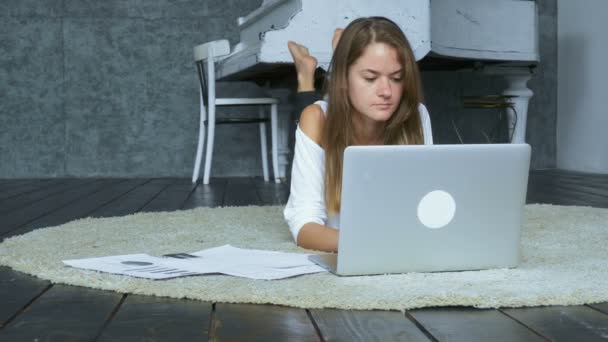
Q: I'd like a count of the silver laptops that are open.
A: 1